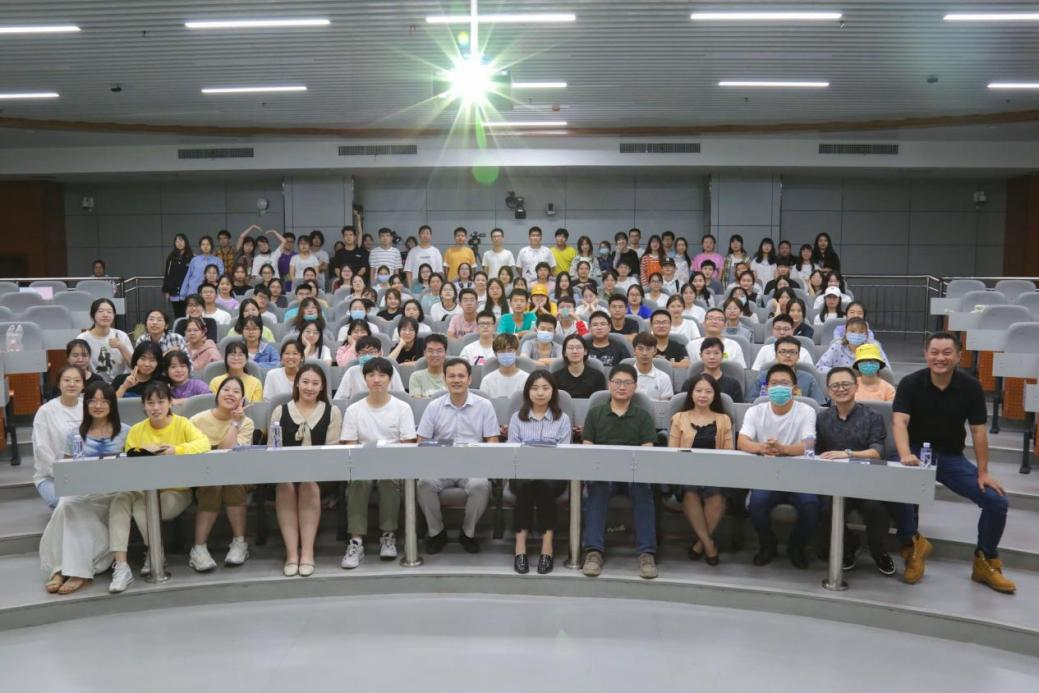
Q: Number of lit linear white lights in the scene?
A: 11